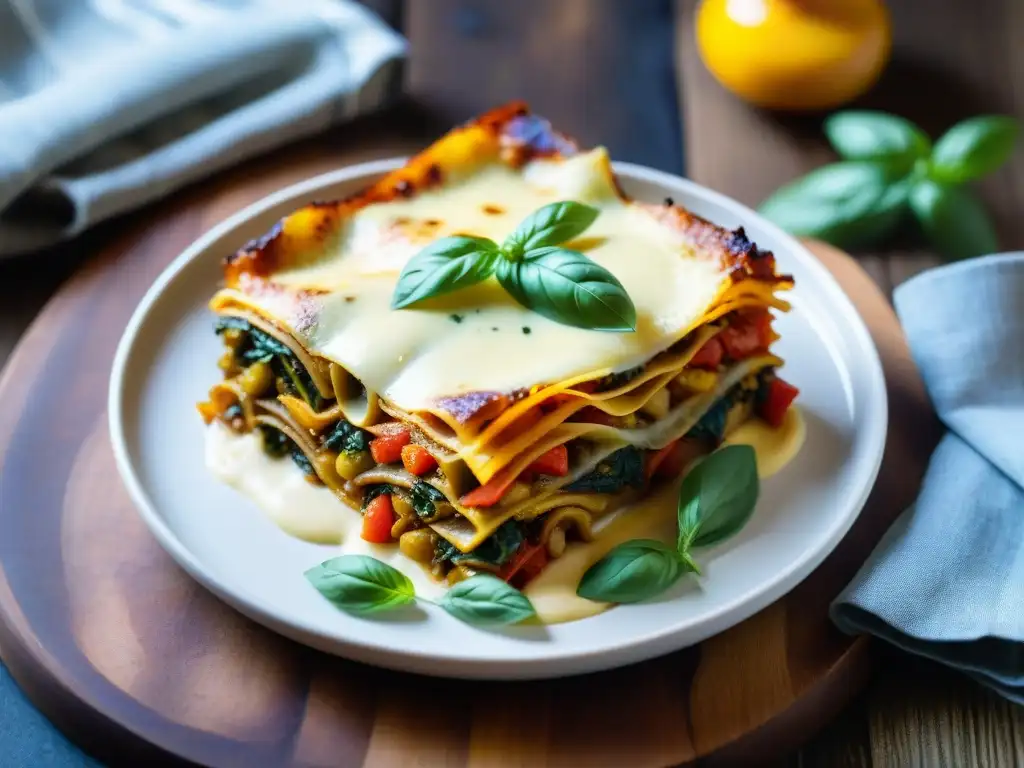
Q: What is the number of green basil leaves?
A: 11